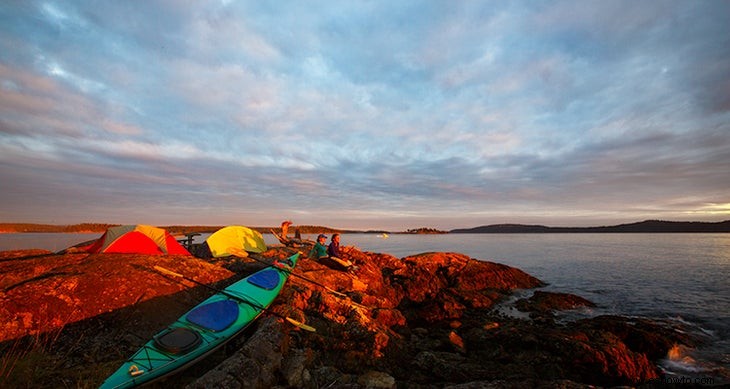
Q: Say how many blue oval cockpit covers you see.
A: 2